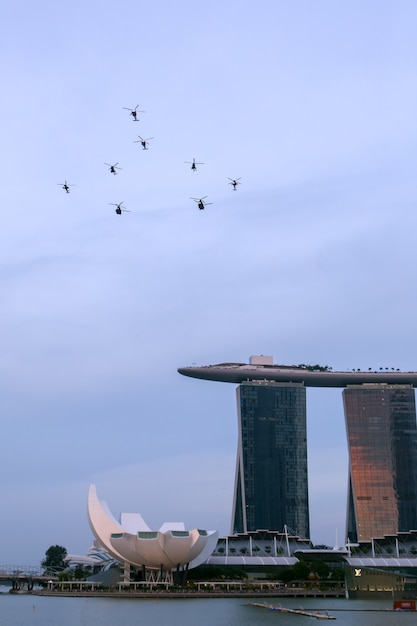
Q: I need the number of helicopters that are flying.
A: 8